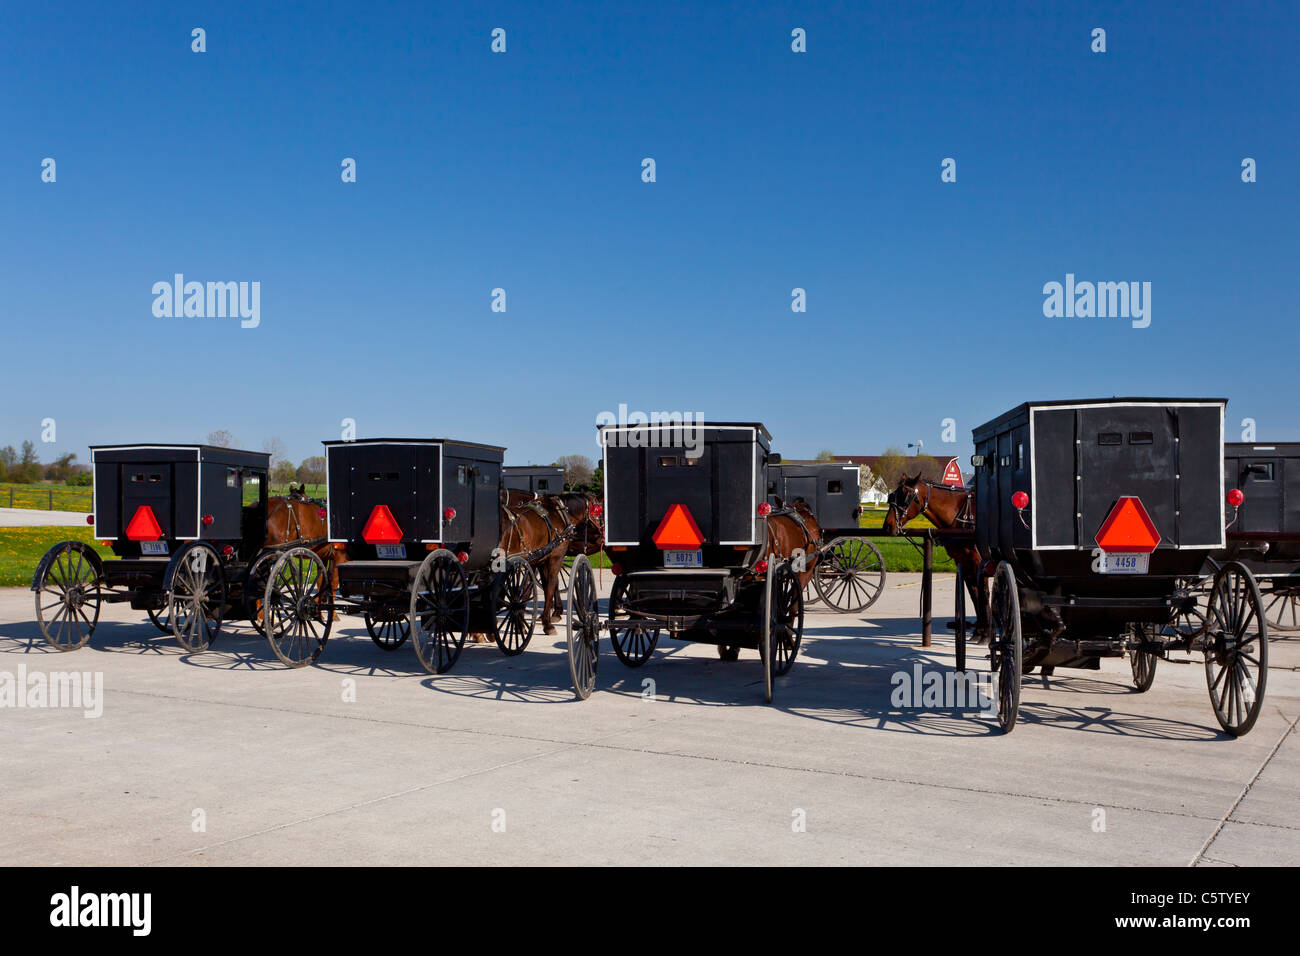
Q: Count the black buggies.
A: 7